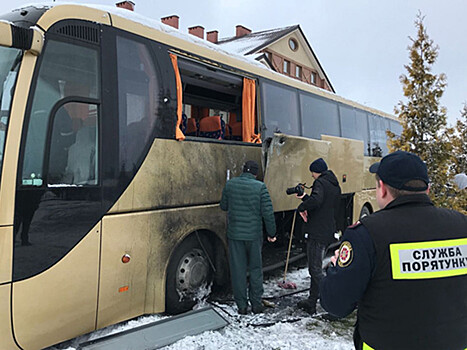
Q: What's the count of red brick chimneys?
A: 5